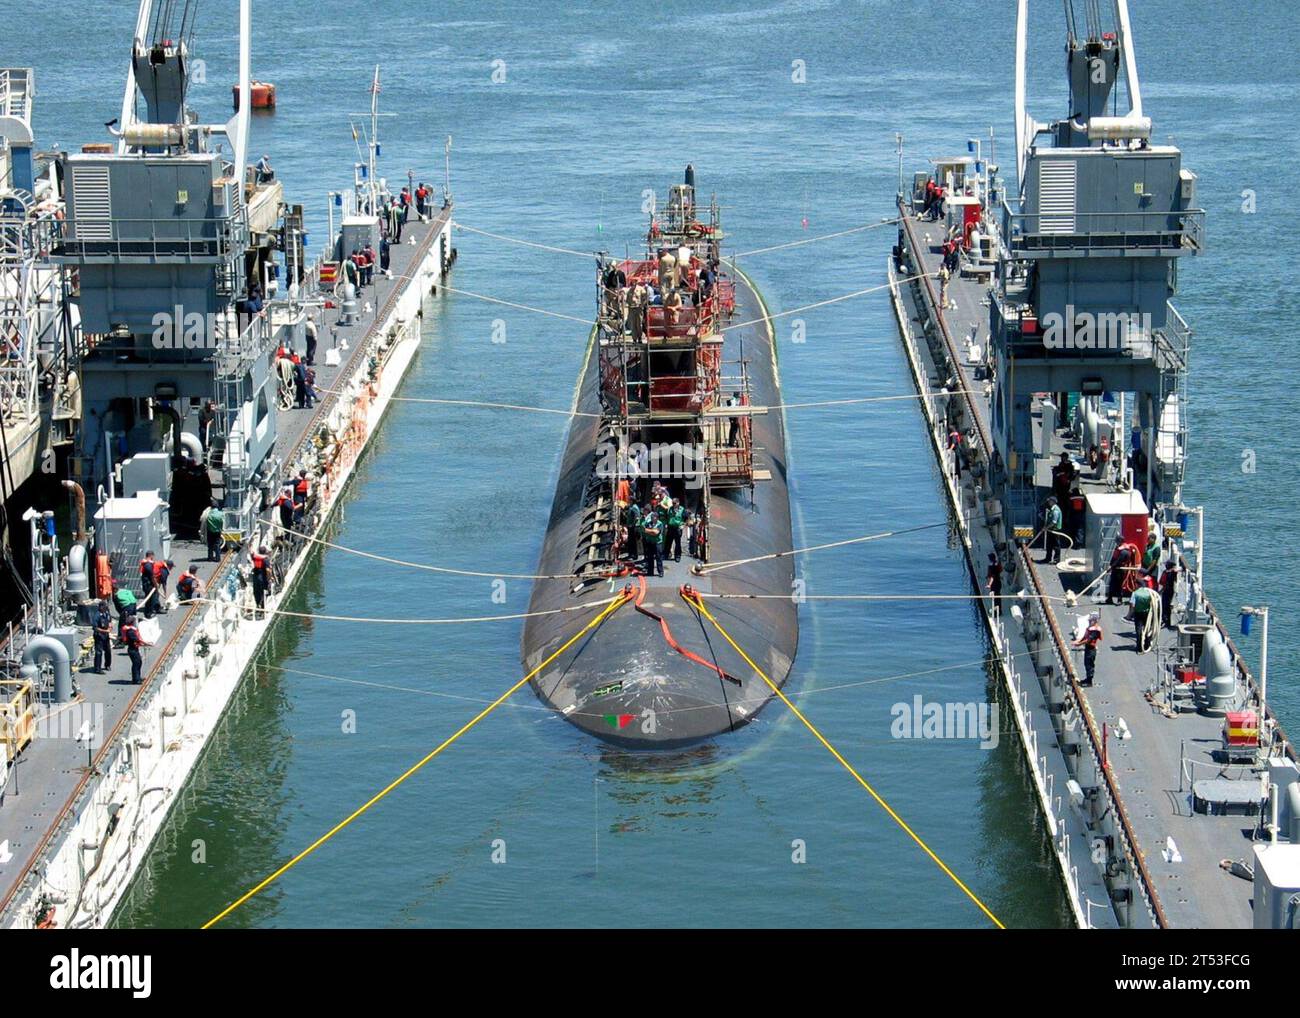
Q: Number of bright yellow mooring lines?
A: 2